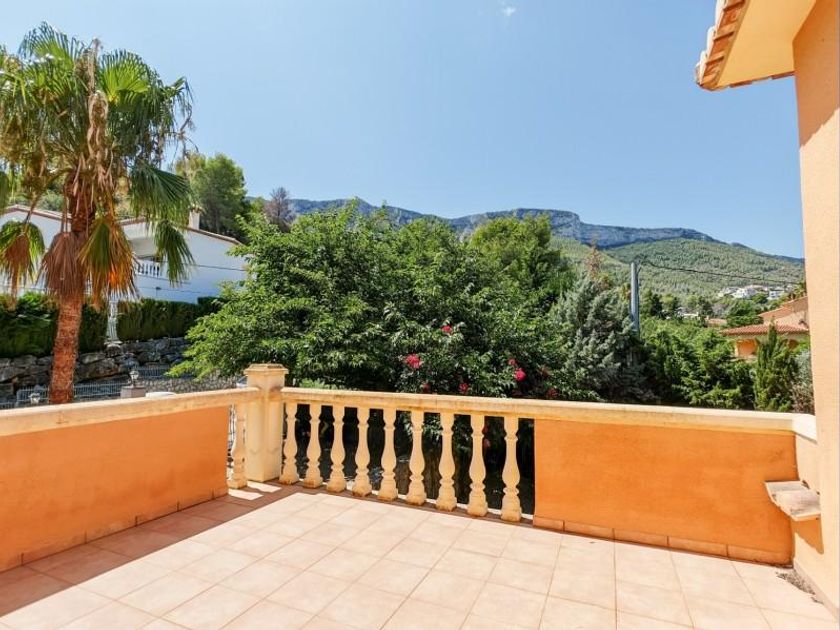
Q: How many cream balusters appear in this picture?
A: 10